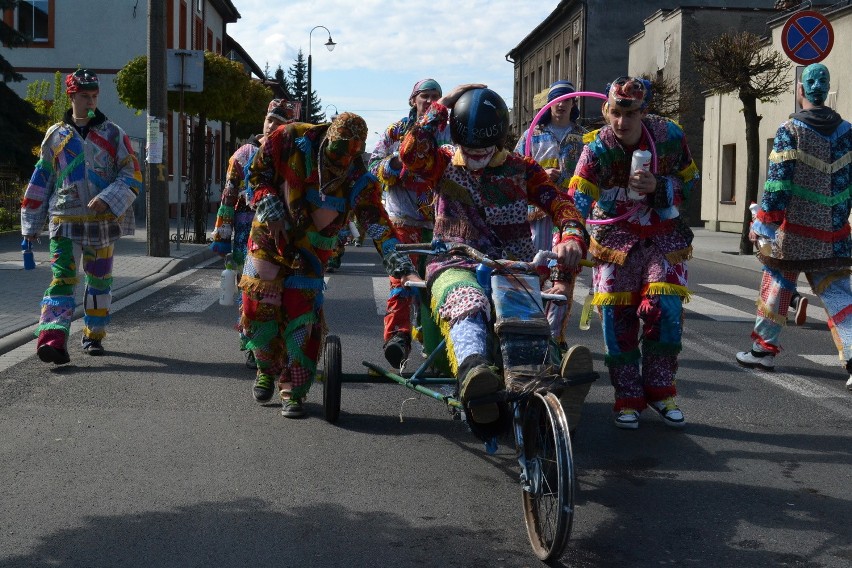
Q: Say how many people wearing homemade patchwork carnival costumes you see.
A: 8